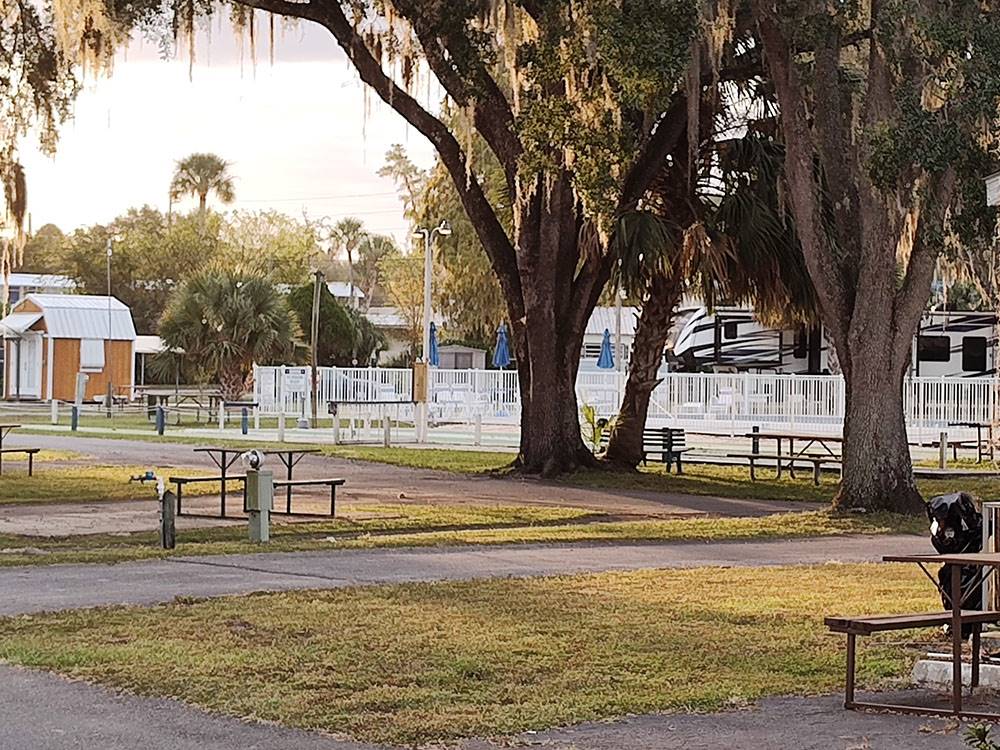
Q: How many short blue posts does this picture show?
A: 3